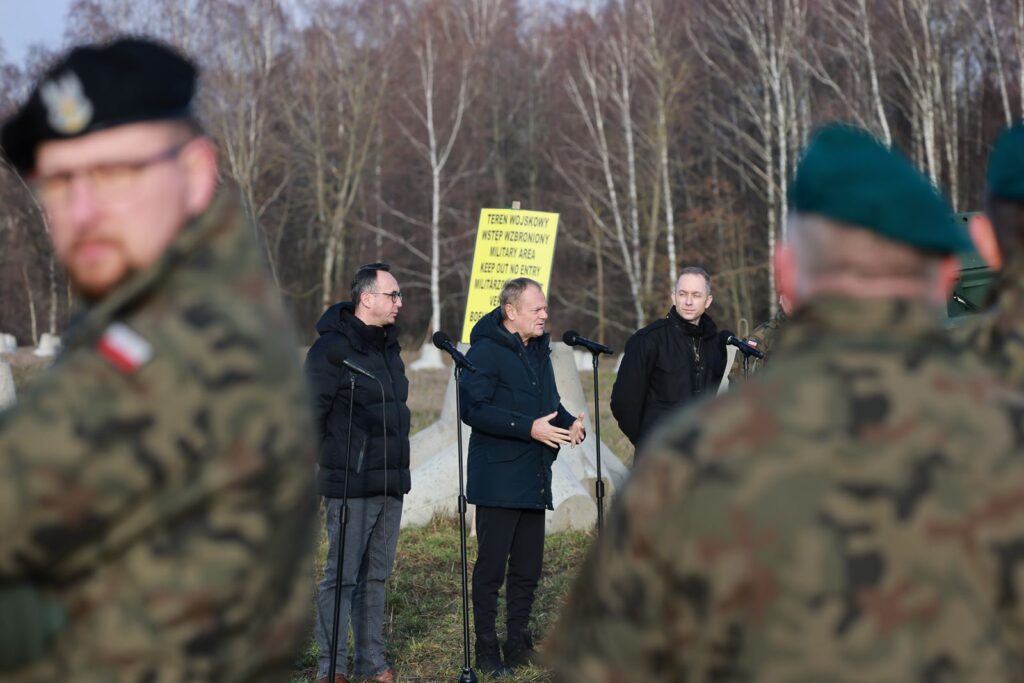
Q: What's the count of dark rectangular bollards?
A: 0